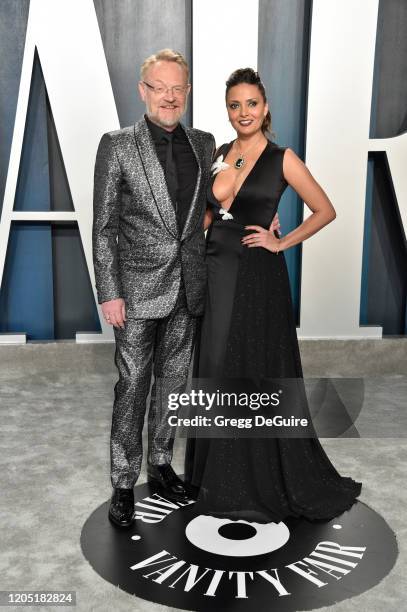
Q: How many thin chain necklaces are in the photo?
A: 1